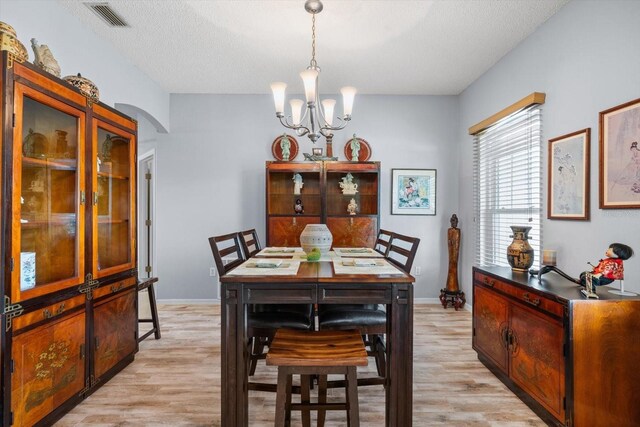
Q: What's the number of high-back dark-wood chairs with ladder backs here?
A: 4